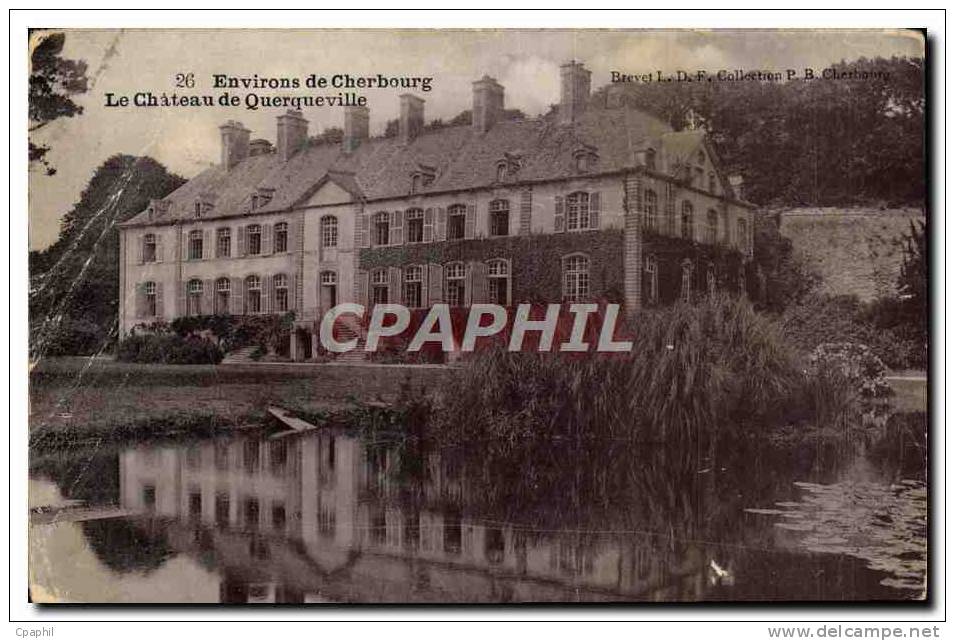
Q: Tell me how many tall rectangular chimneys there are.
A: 6